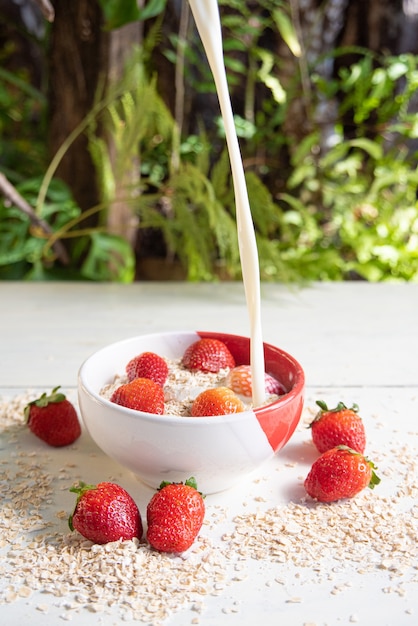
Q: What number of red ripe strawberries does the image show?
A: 10